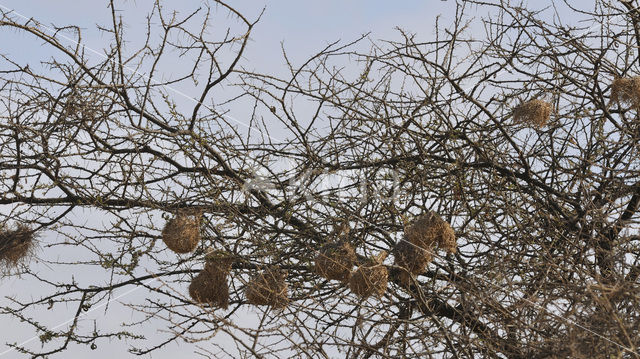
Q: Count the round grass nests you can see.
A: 10